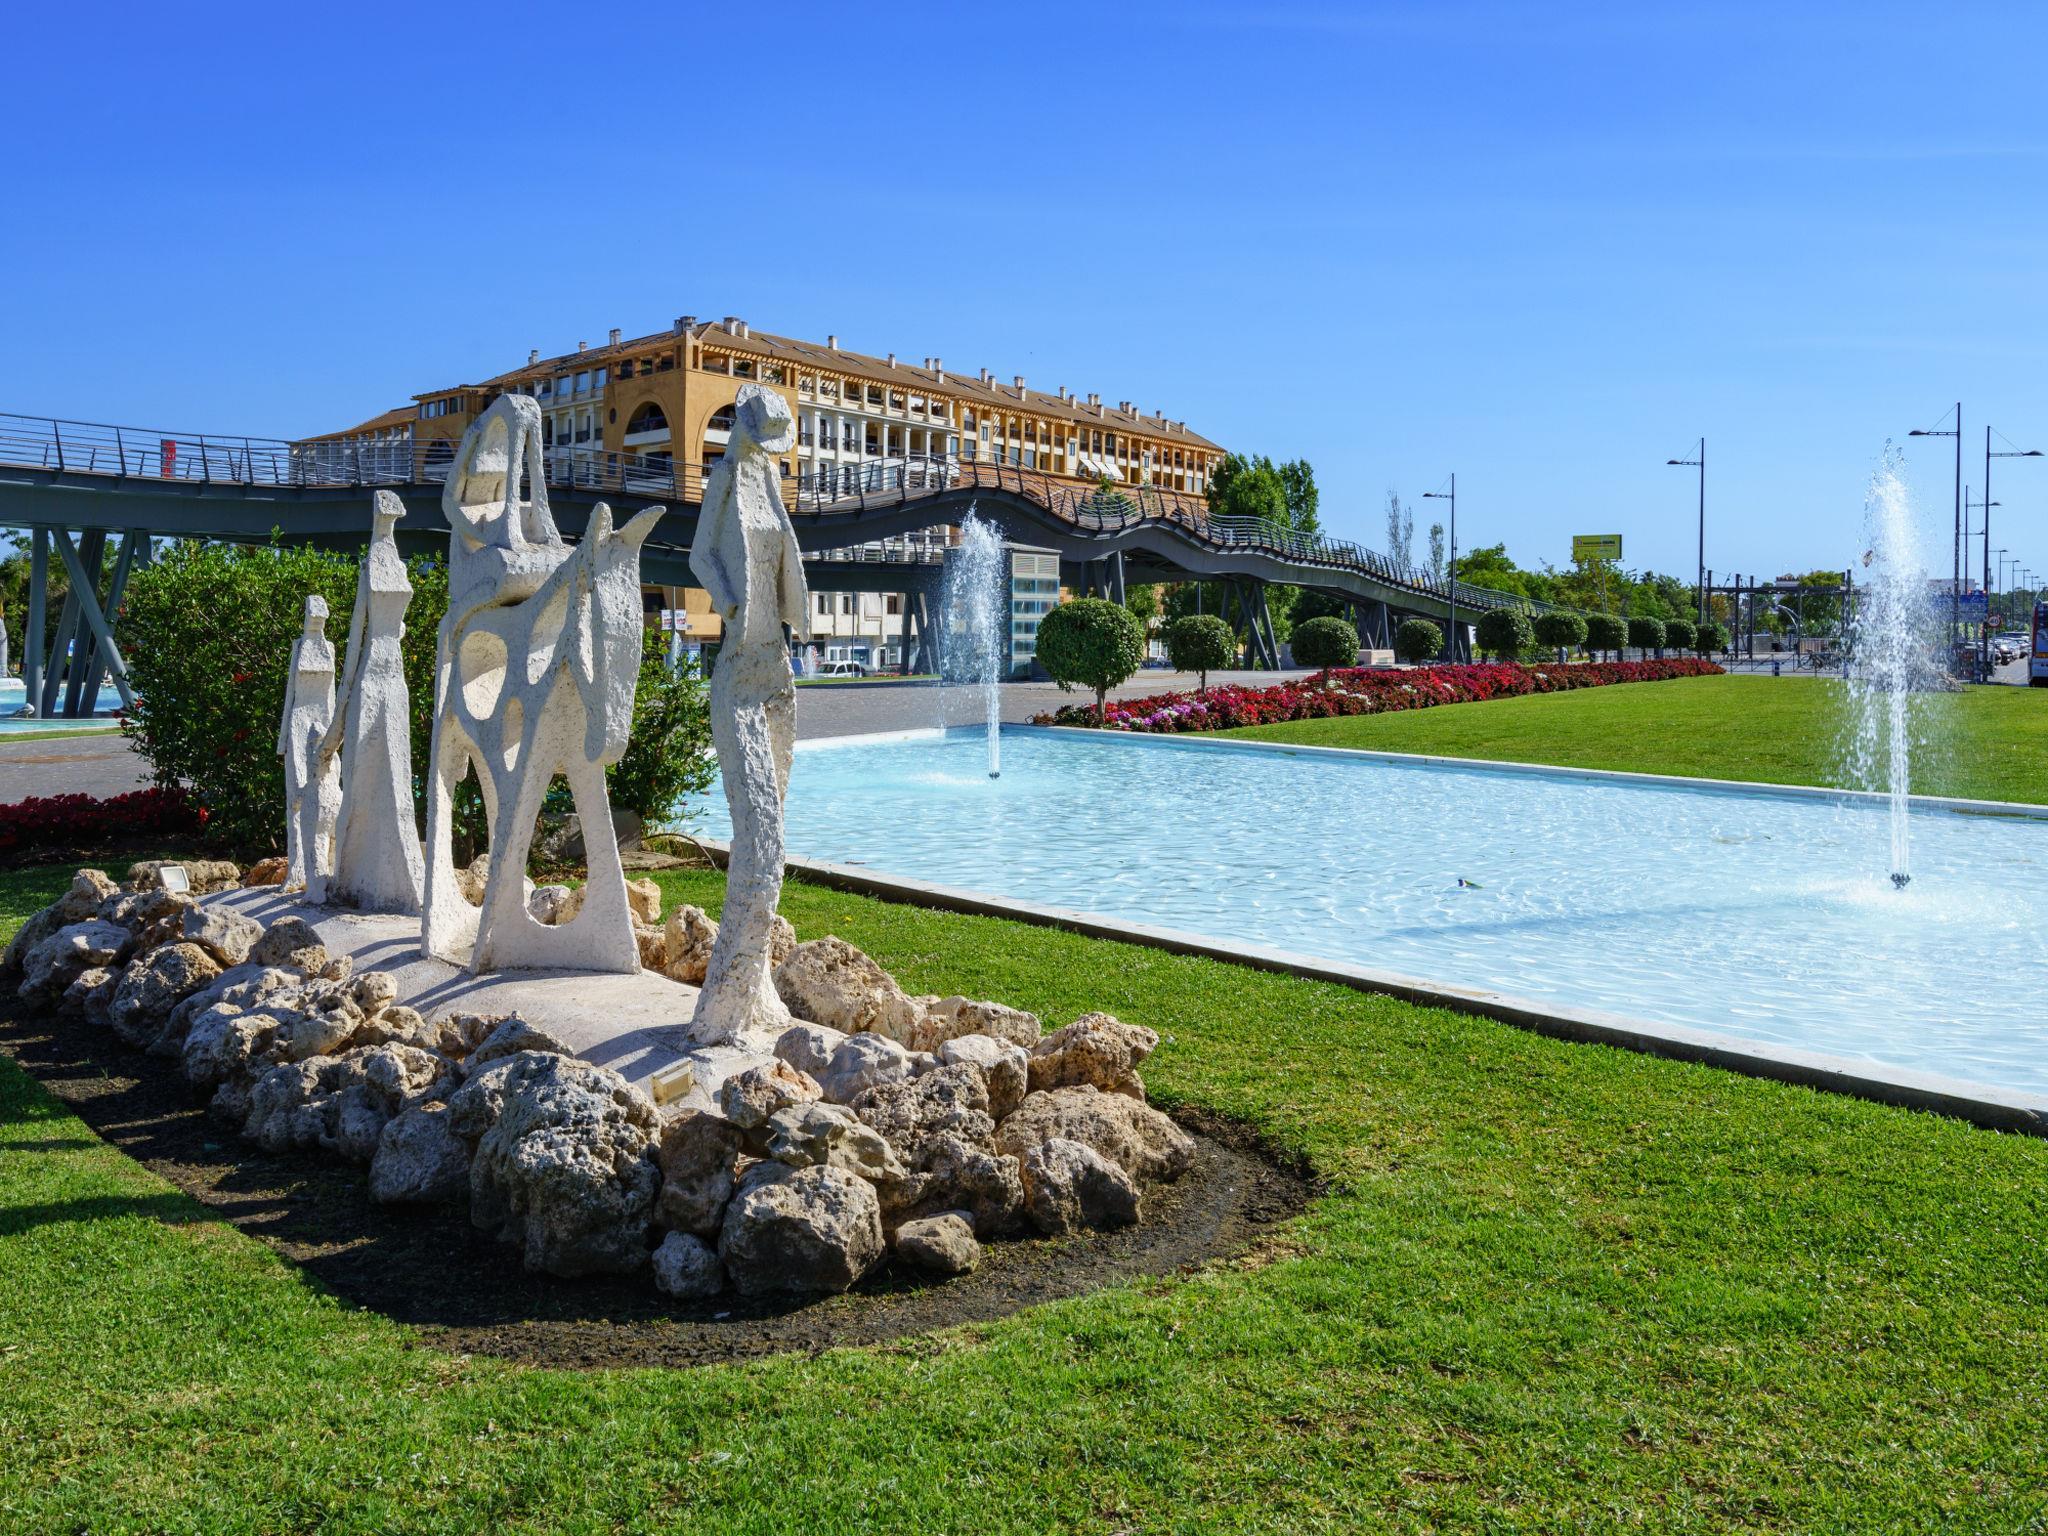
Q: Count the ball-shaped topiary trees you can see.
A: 10